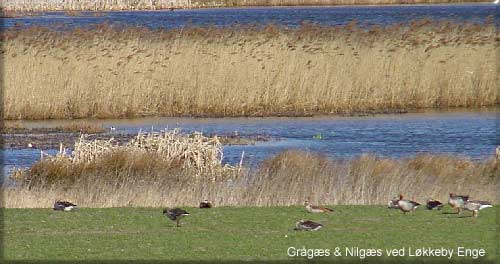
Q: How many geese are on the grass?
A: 10